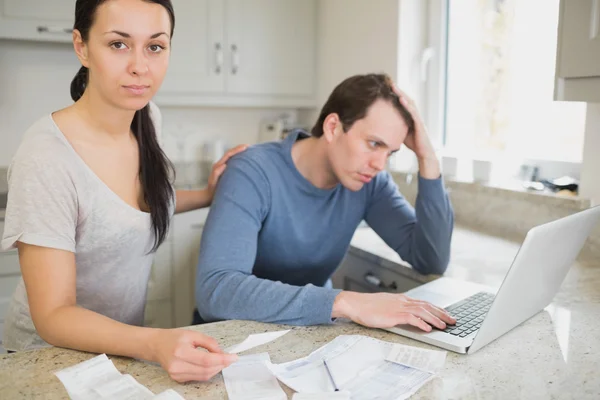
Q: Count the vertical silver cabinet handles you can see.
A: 2